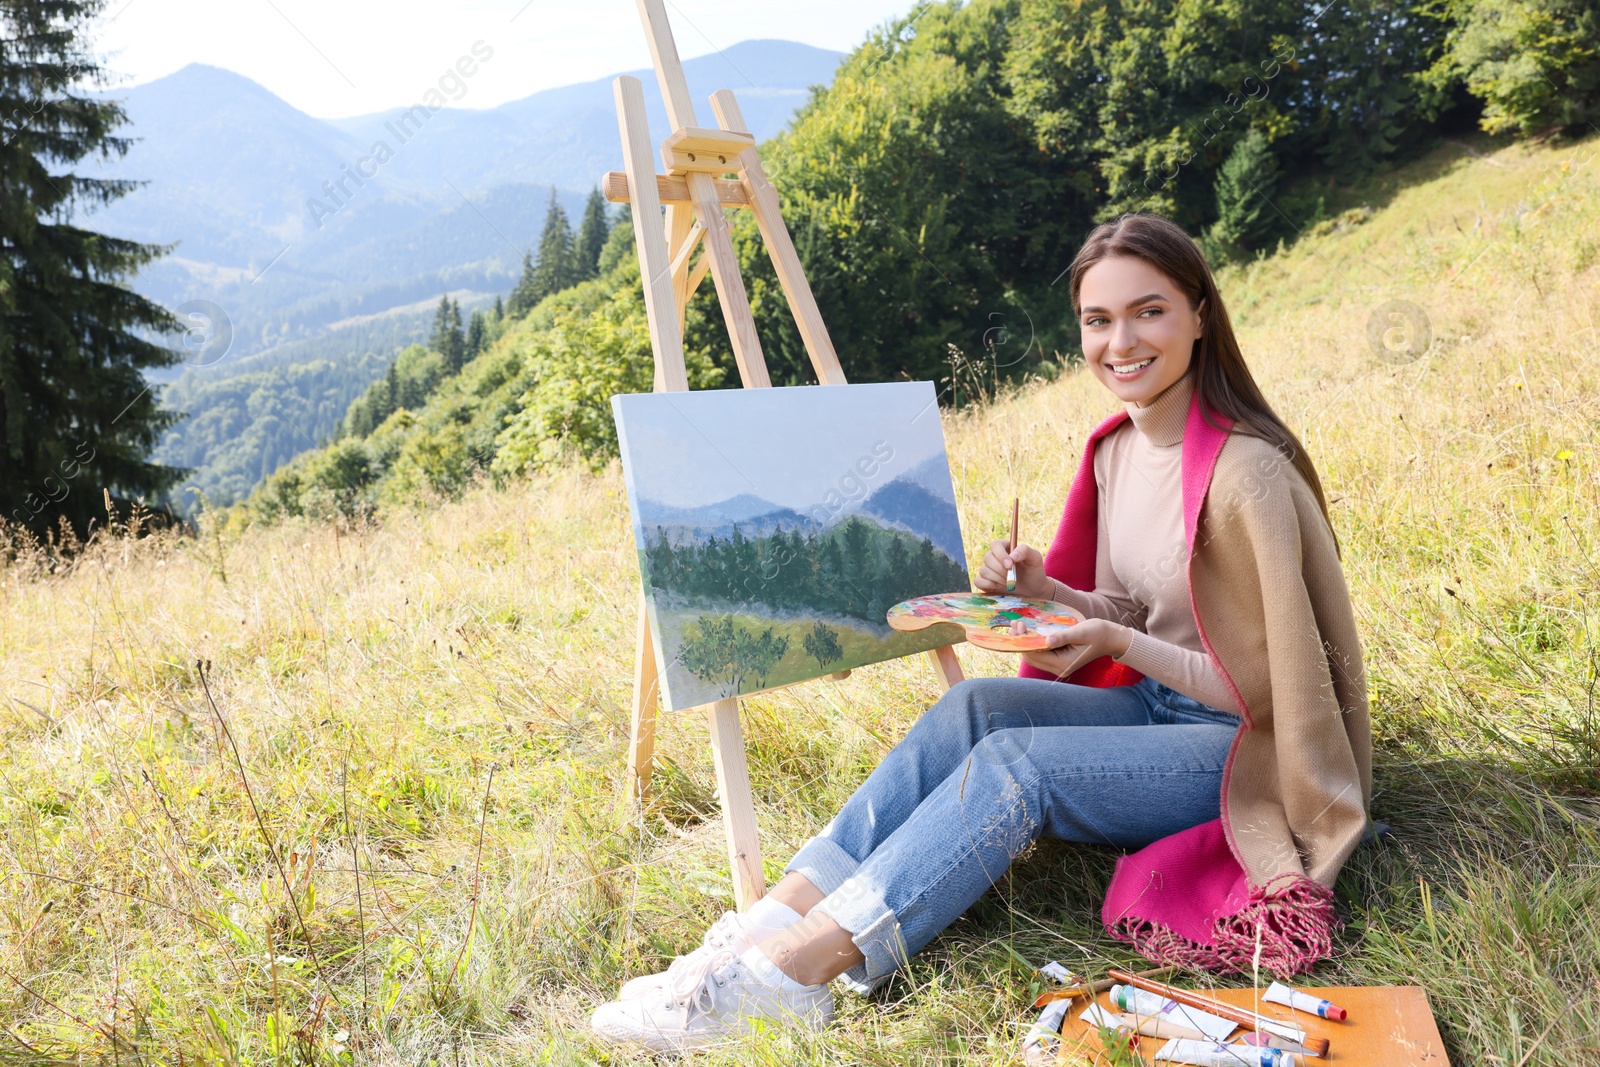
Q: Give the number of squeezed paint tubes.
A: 6